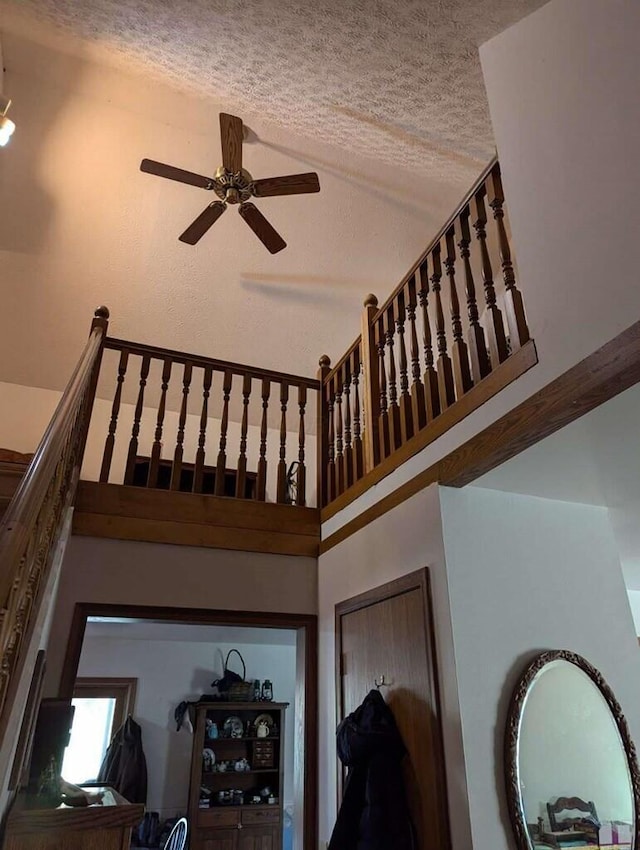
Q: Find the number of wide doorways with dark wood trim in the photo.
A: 1